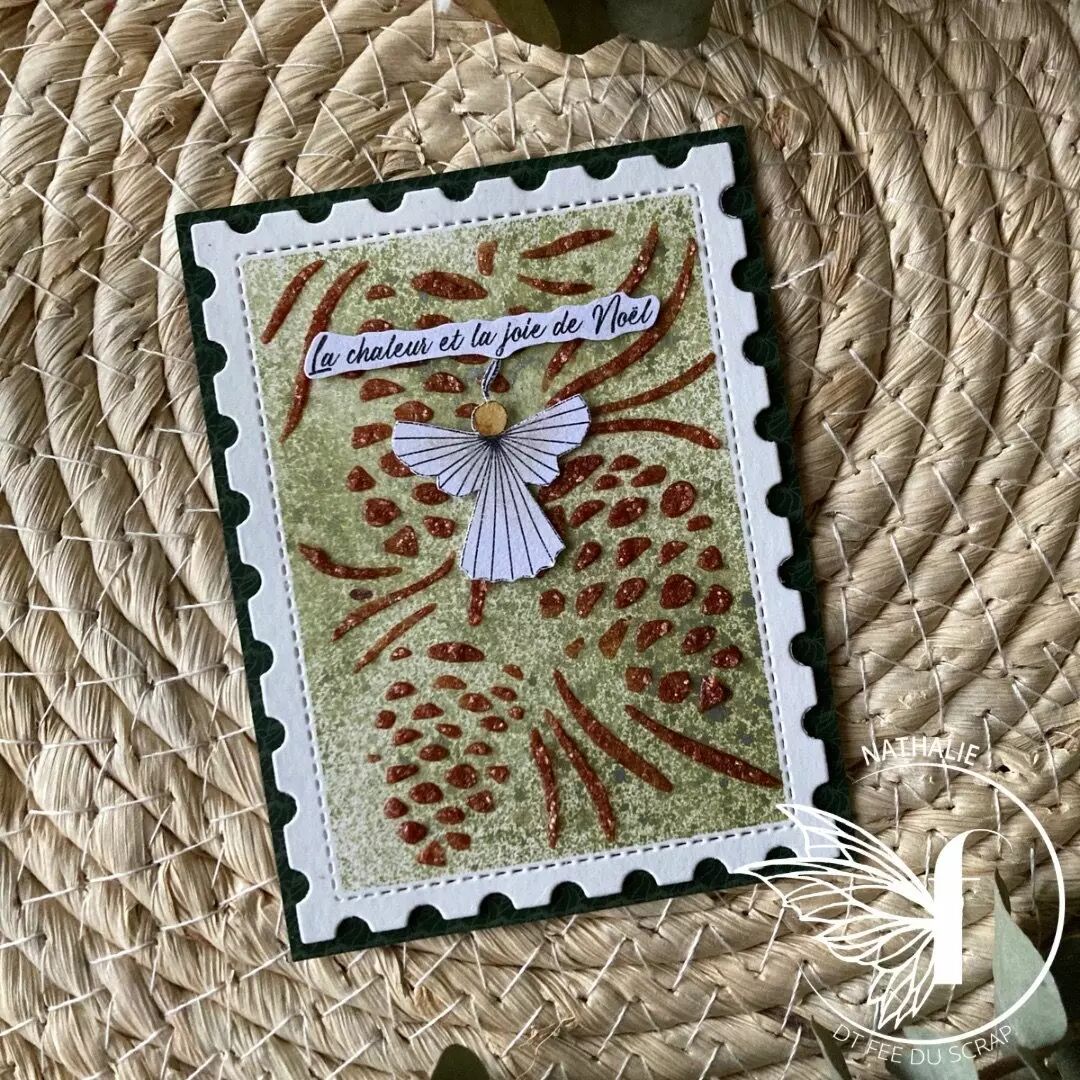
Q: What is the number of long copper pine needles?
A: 15